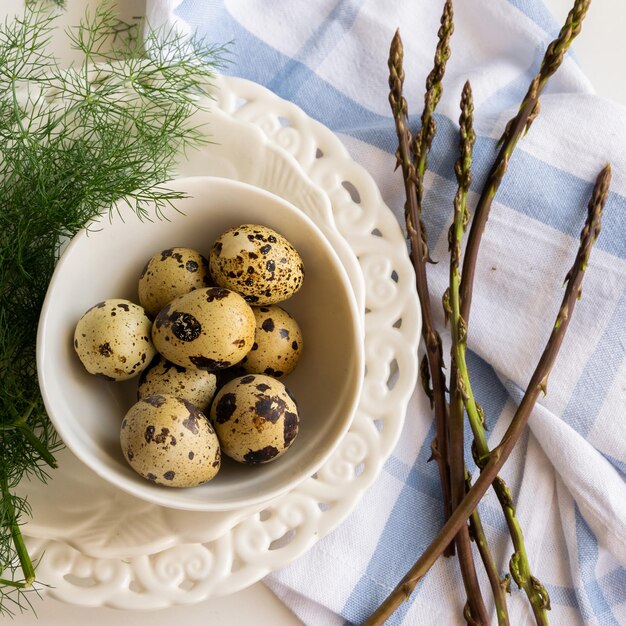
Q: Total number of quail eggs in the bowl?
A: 8